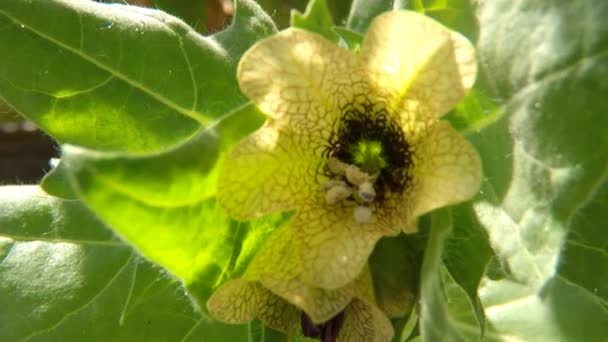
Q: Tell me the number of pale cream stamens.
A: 5